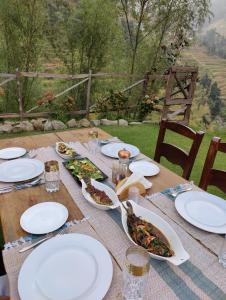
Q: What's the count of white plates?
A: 7